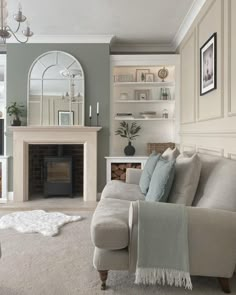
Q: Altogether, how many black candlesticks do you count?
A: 2